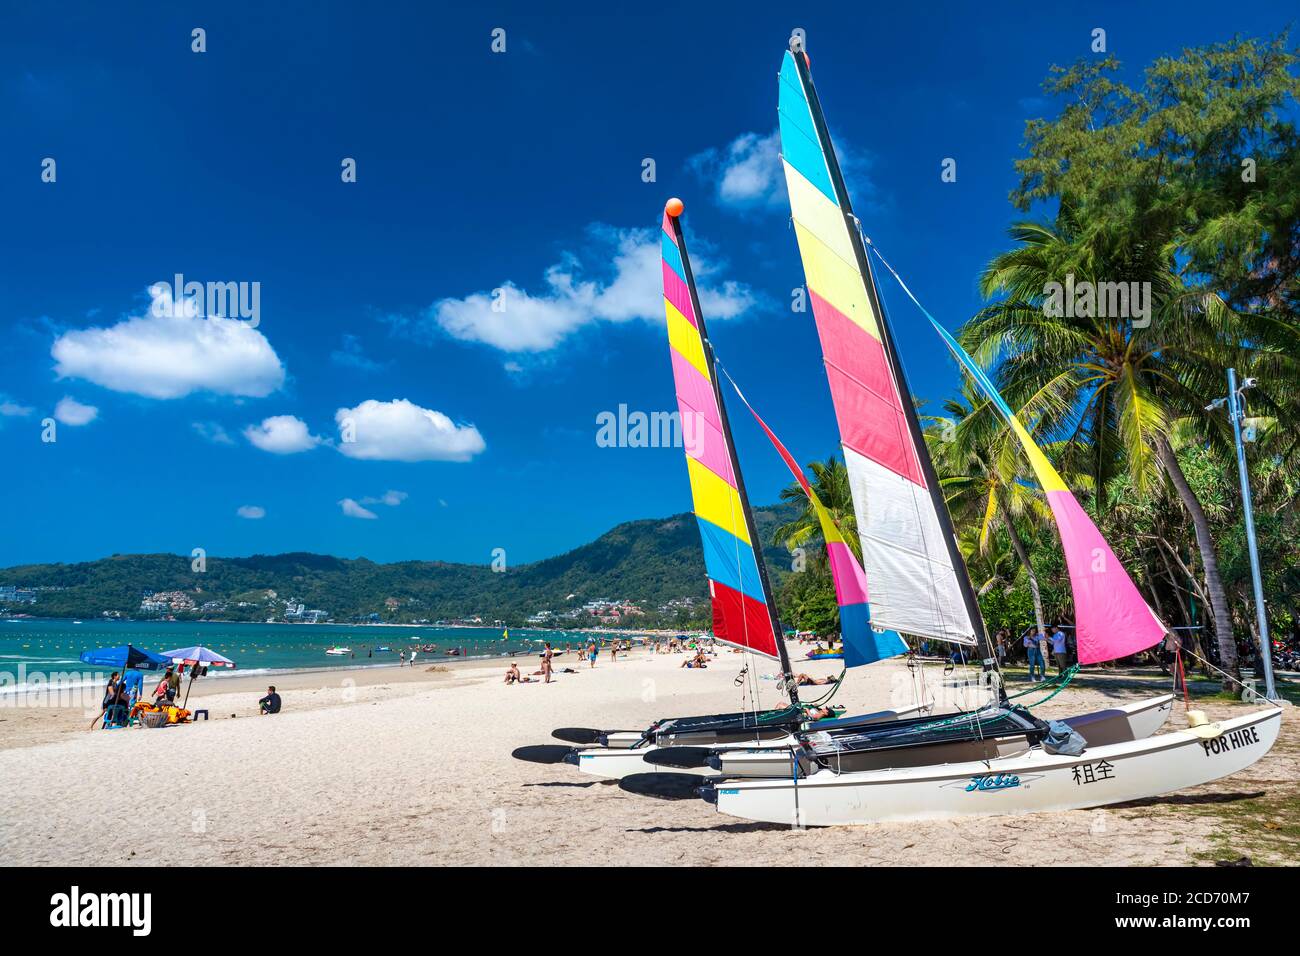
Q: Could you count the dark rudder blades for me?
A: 4